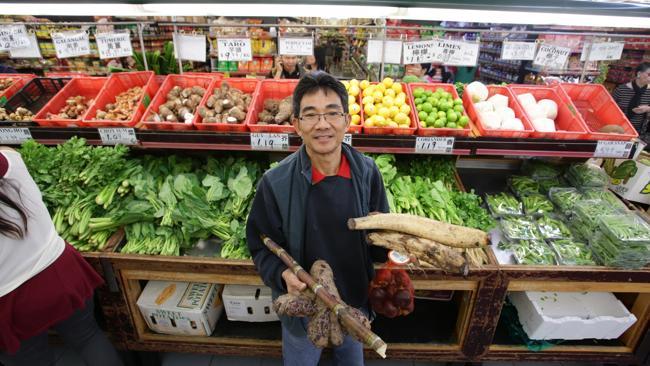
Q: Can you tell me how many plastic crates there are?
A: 13